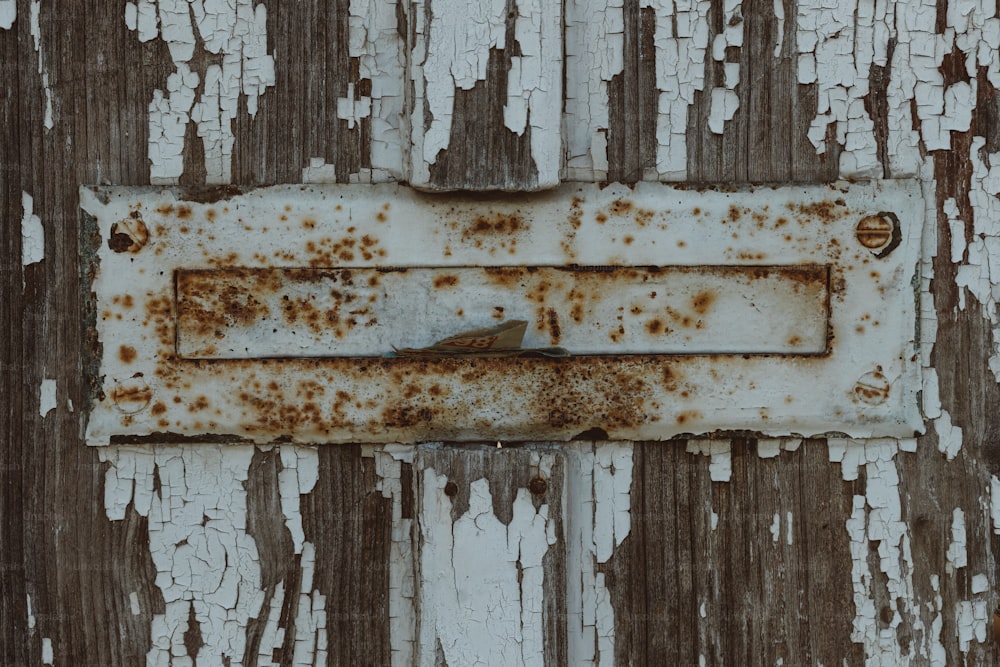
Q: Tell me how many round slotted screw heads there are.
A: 4